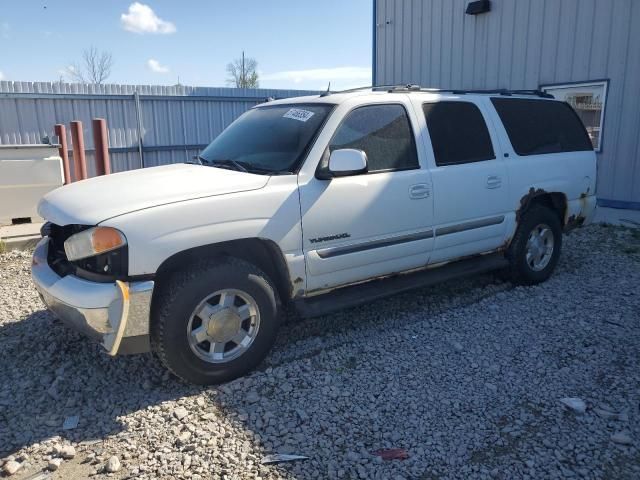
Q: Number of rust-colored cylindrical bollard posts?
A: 3